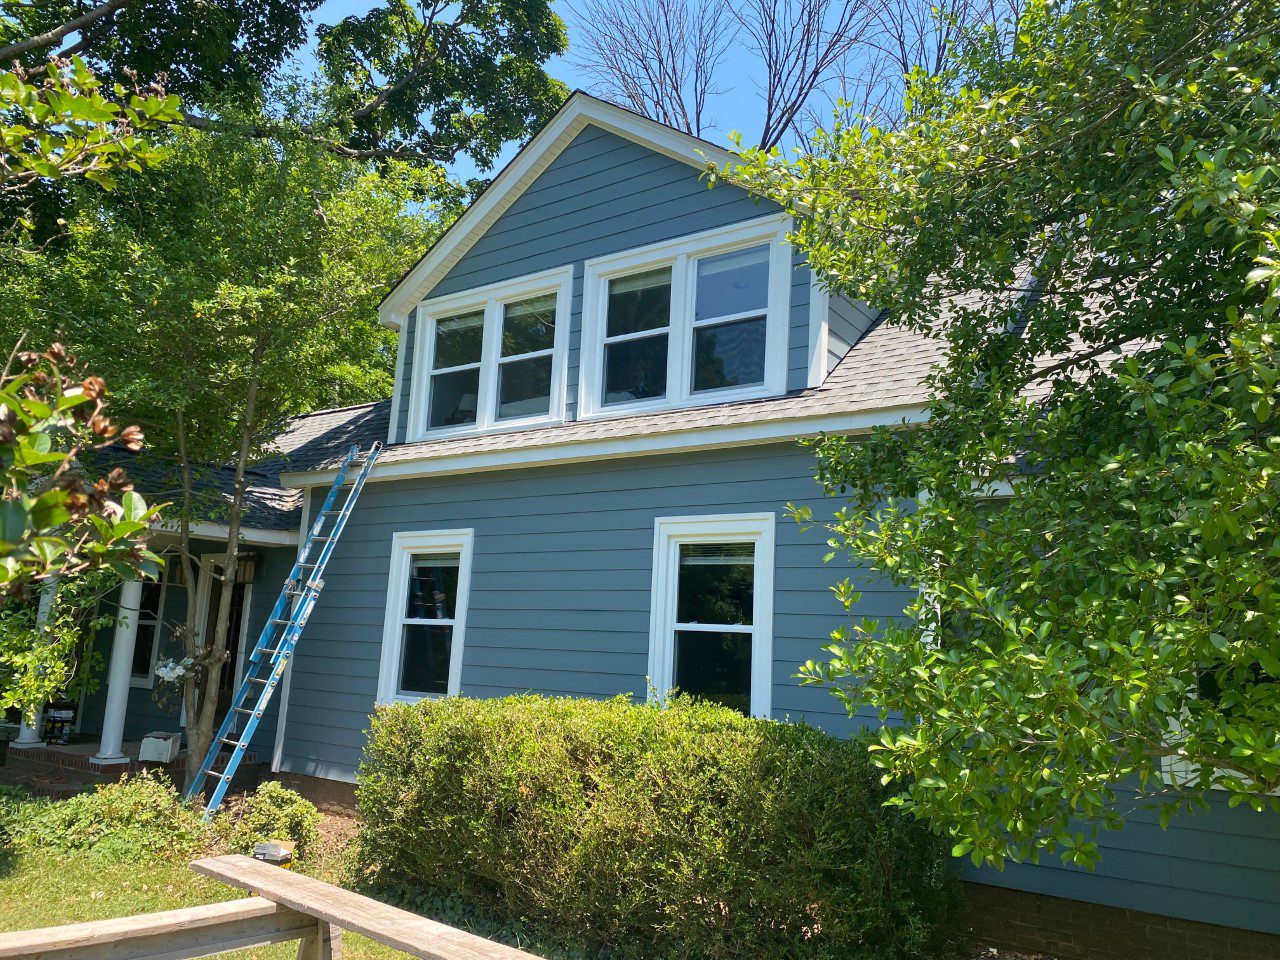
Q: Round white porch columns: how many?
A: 2